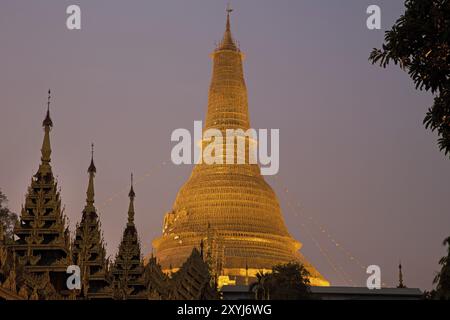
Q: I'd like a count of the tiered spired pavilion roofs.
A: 3